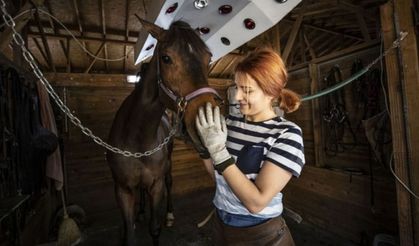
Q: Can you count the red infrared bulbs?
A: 5